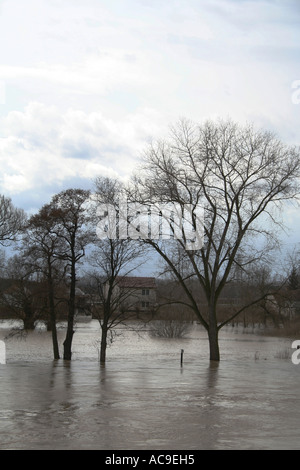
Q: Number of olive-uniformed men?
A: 0